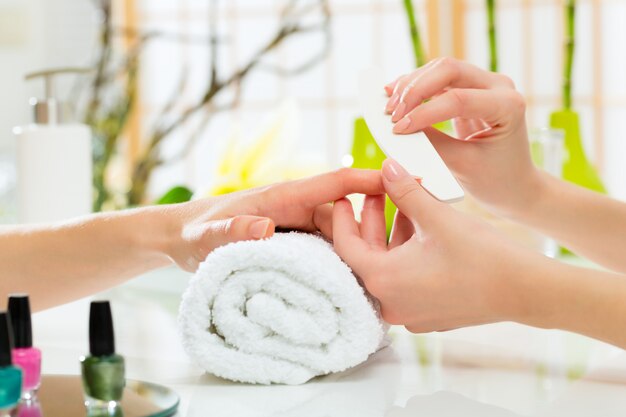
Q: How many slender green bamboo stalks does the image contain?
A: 3